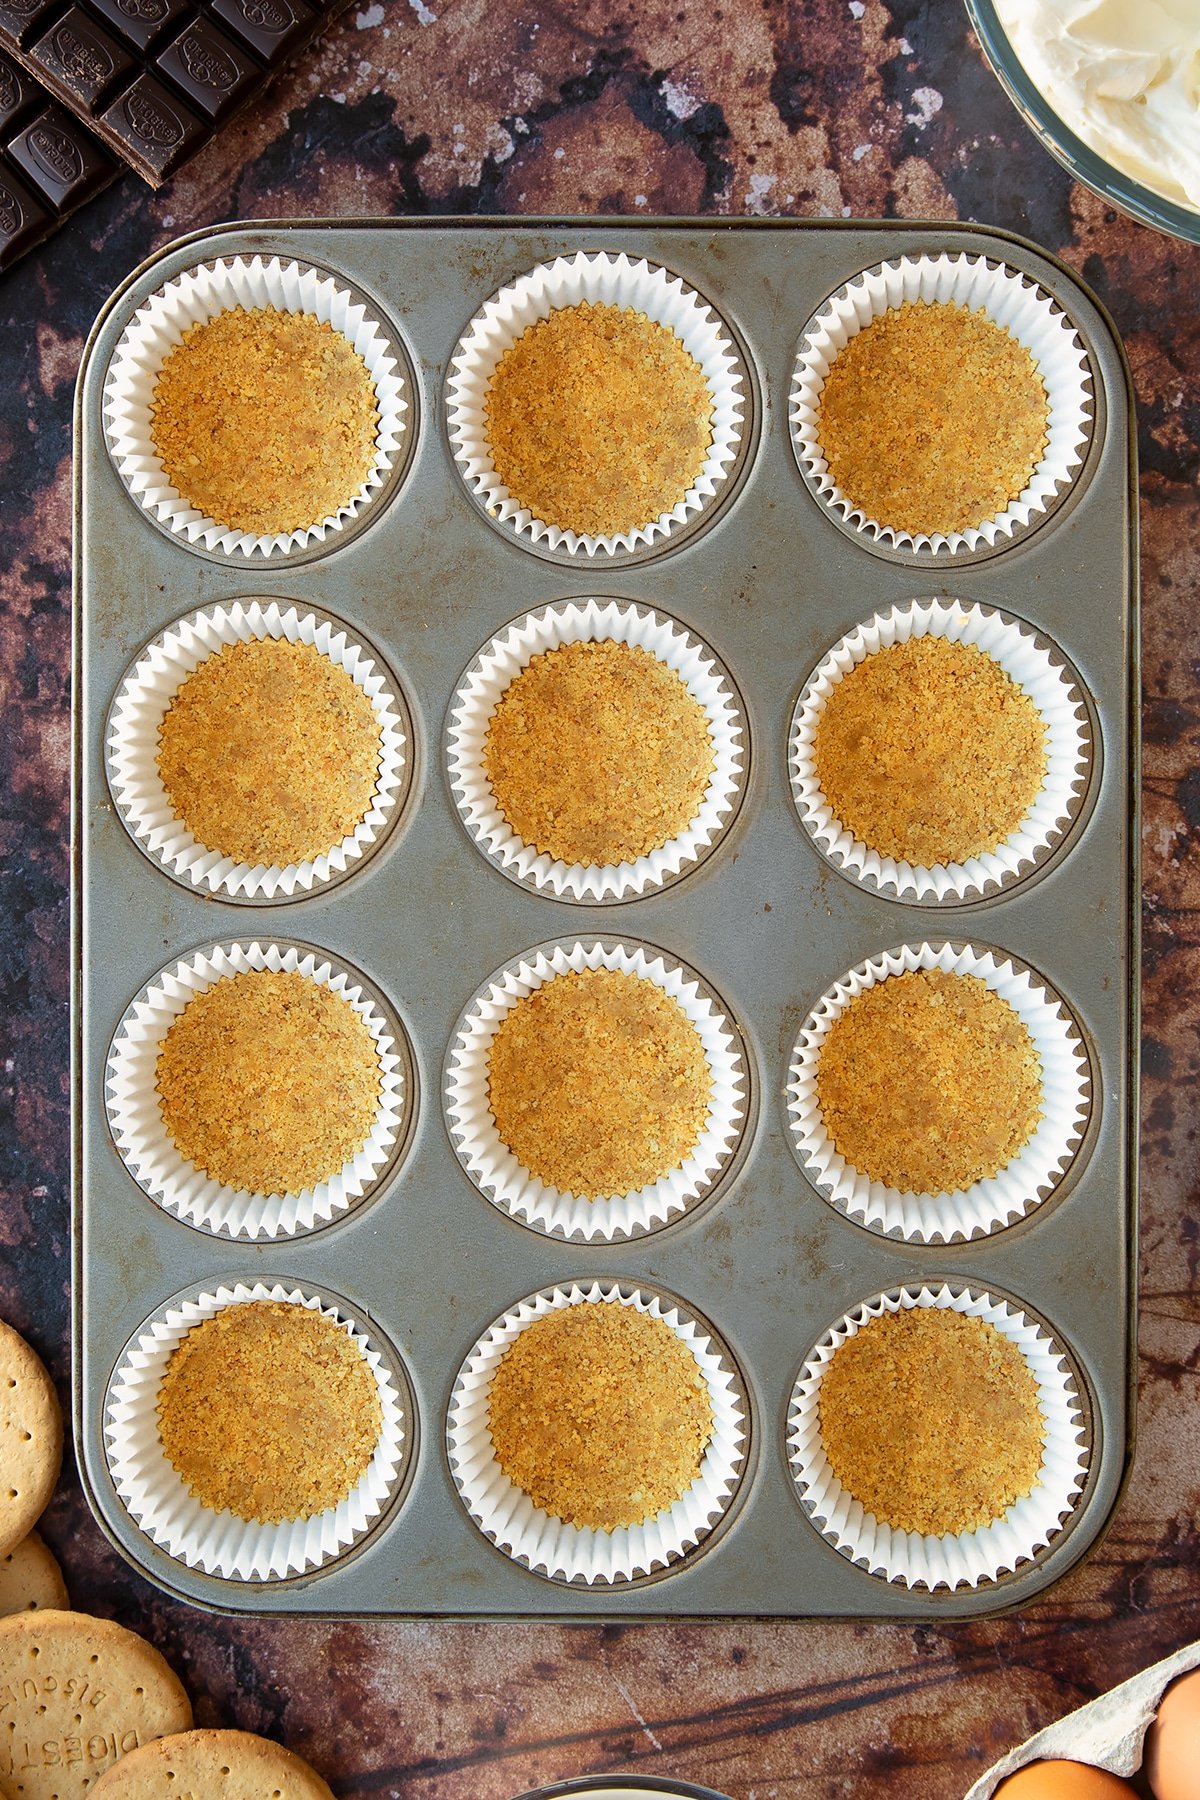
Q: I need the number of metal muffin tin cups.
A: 12